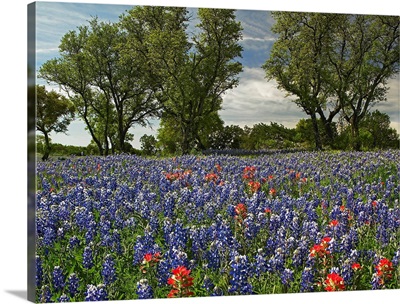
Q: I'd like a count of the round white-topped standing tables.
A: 0